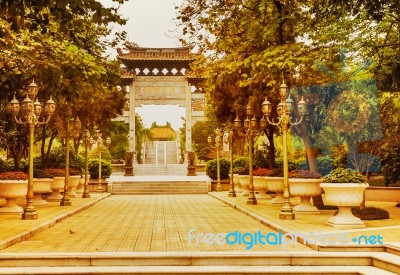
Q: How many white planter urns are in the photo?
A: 11